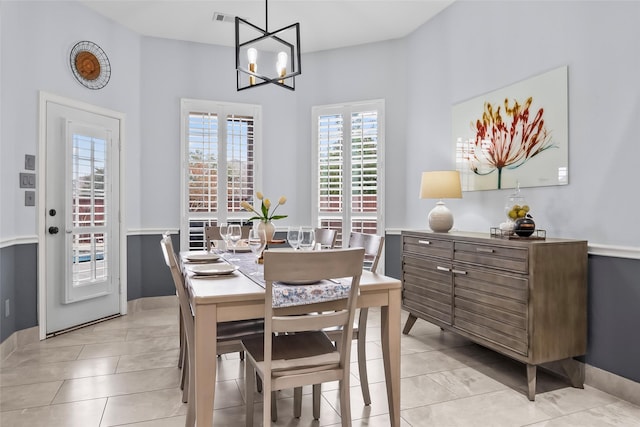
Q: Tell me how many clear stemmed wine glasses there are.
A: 5